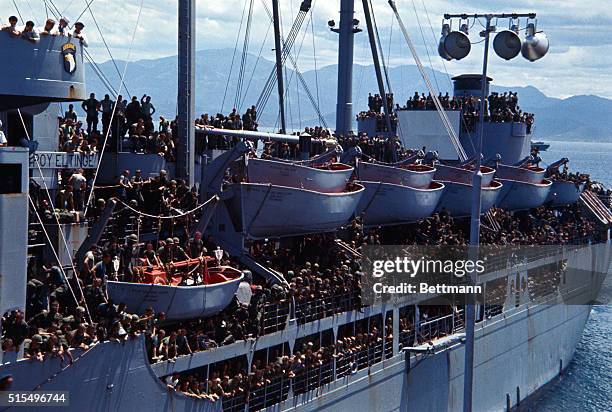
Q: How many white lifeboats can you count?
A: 10